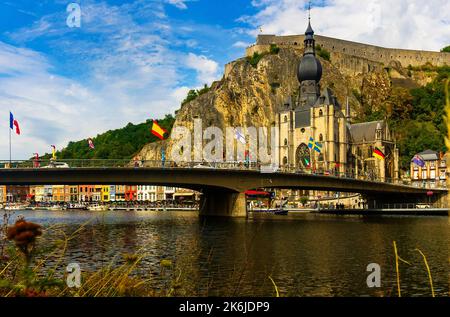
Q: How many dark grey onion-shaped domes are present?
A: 1